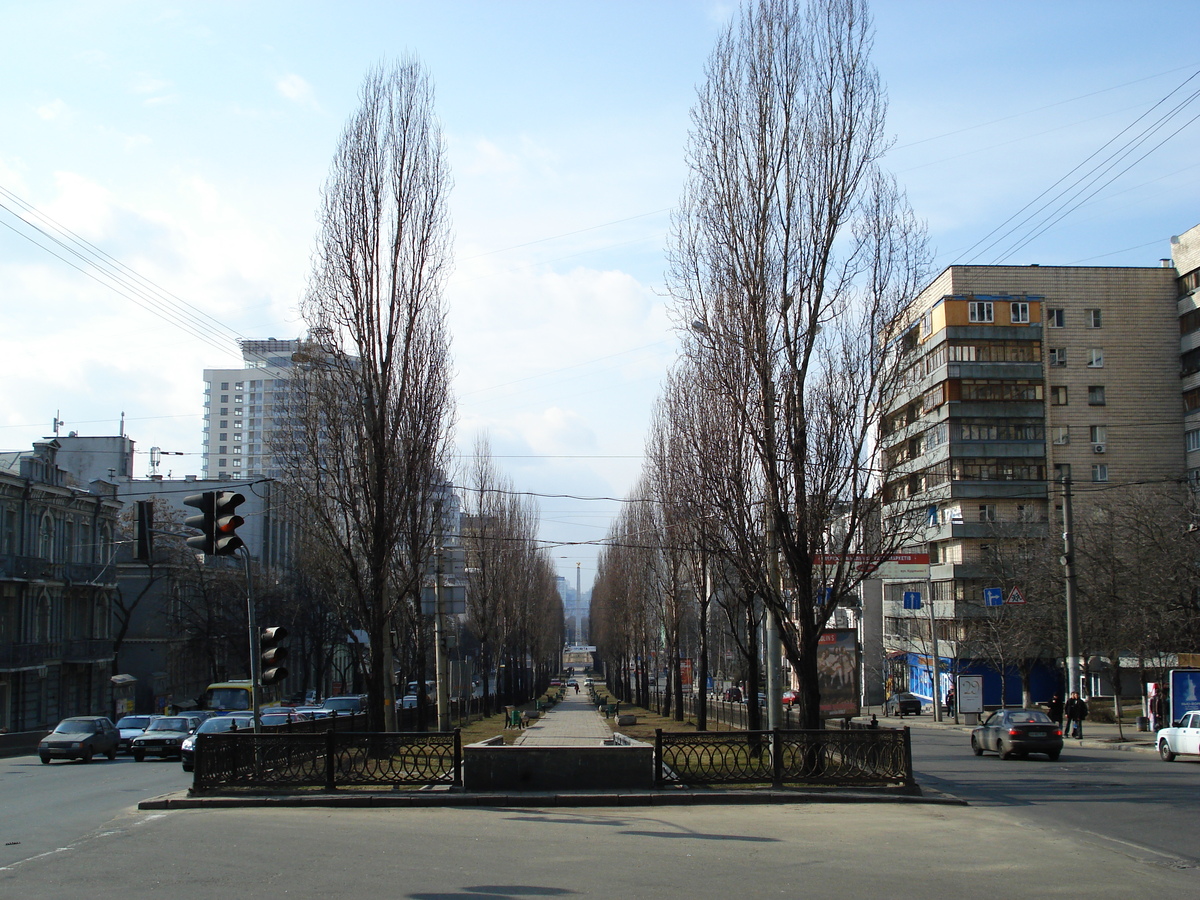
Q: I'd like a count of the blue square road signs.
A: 2